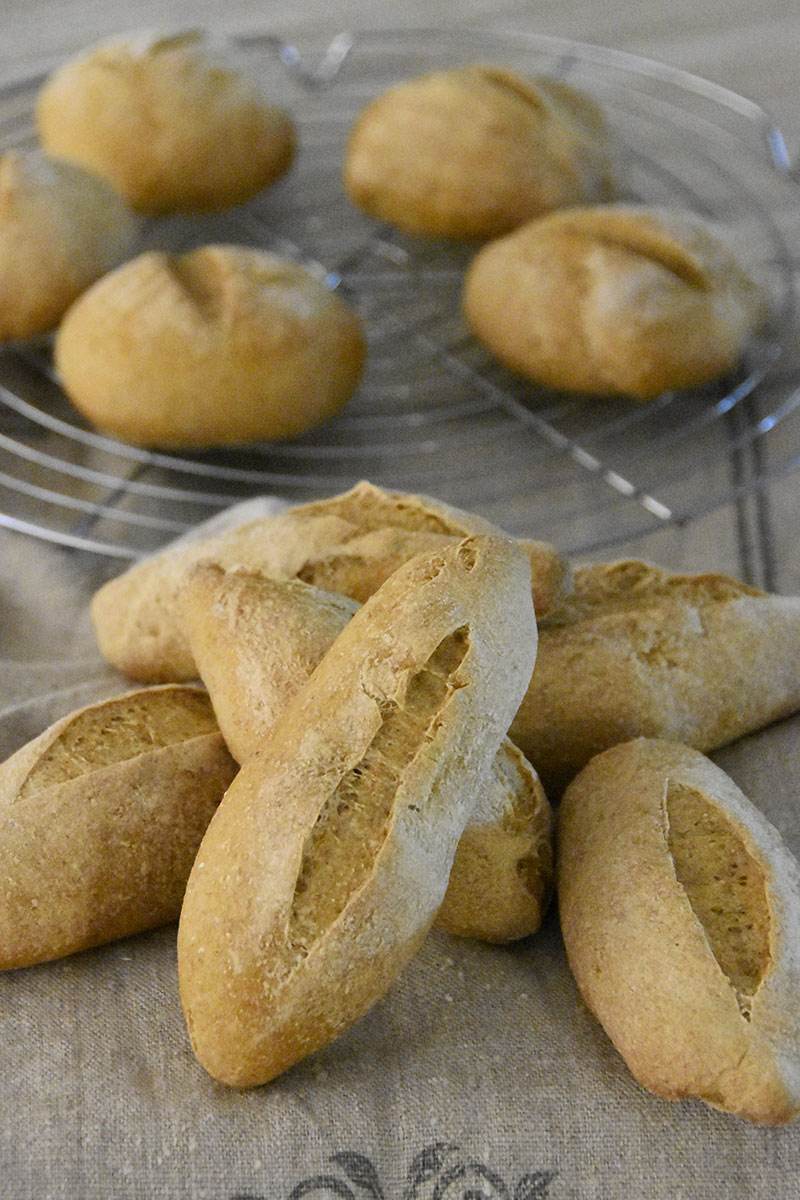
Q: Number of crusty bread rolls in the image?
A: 11